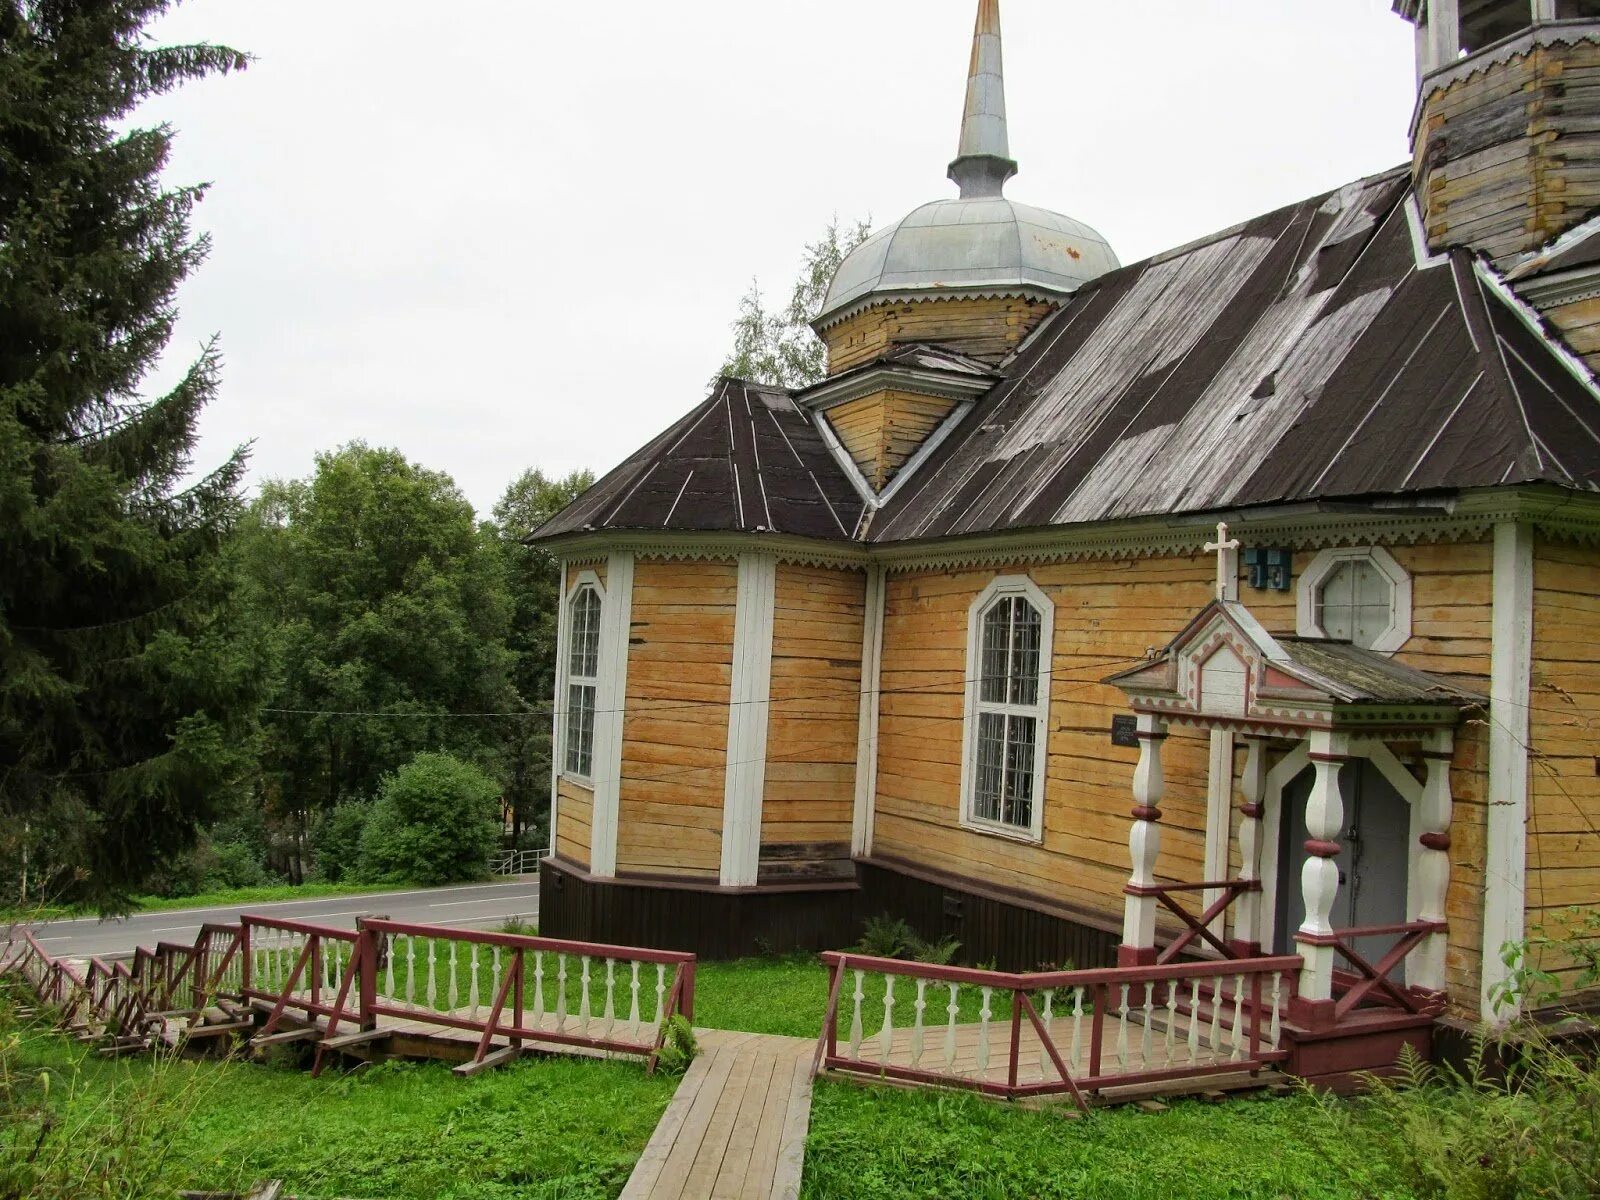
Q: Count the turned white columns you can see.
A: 4